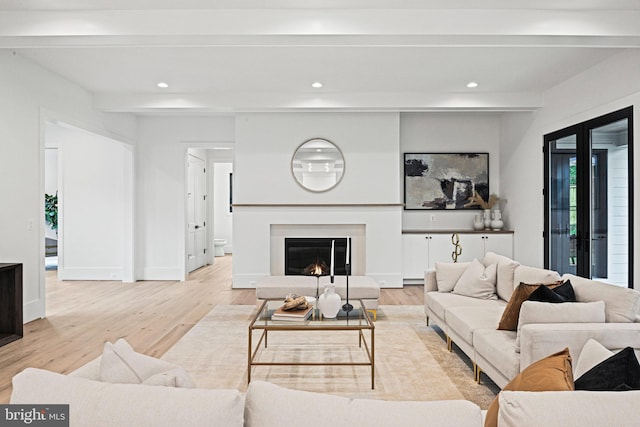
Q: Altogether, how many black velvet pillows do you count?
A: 2